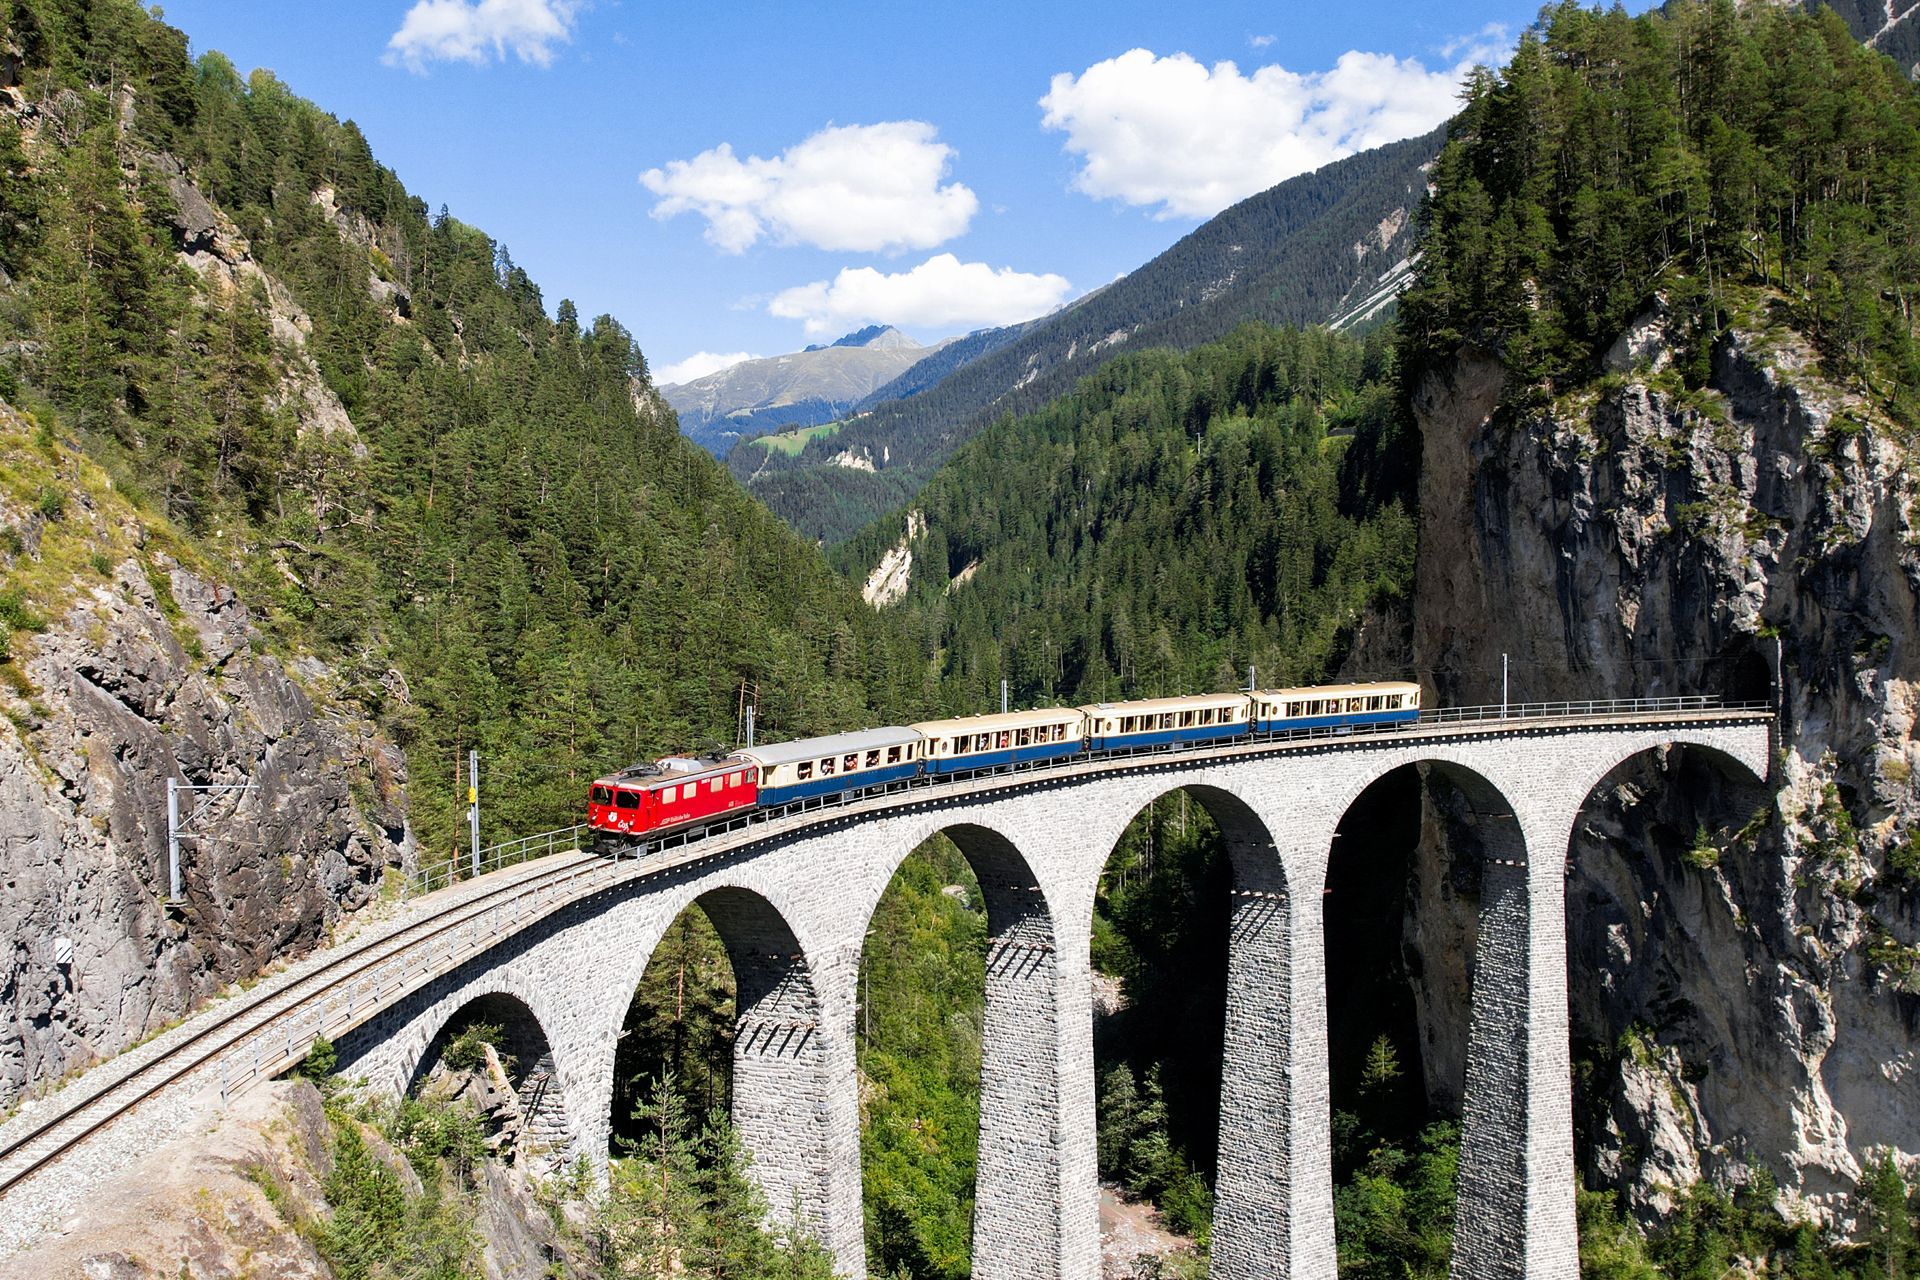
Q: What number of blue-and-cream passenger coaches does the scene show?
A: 4